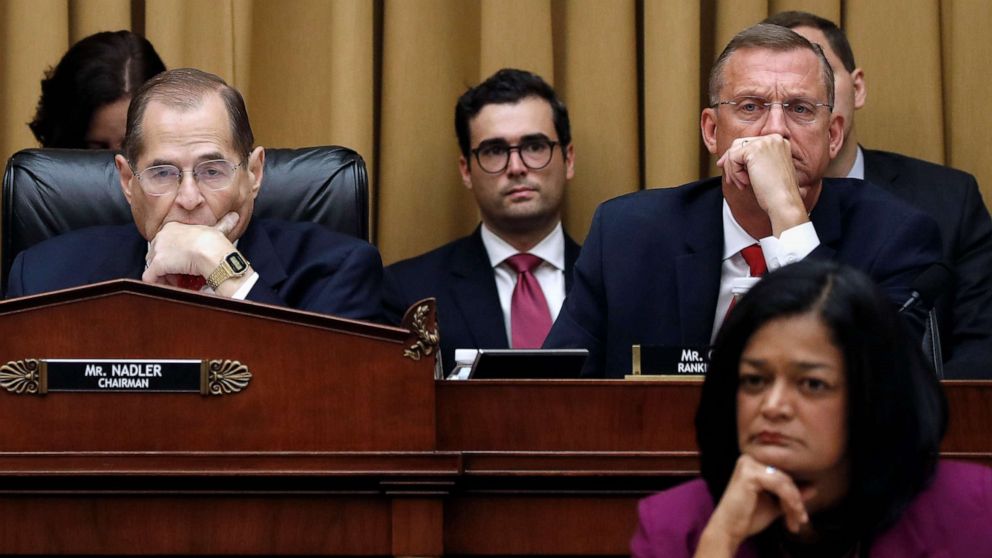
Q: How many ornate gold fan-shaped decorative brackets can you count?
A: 2